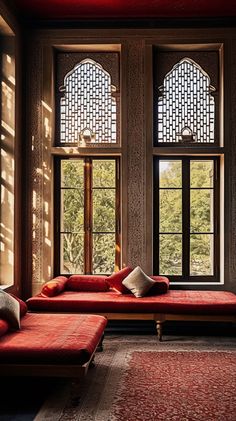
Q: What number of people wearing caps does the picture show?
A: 0